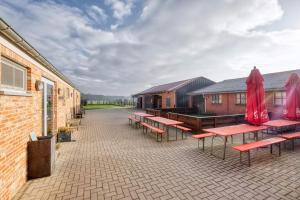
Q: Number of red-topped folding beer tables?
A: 4